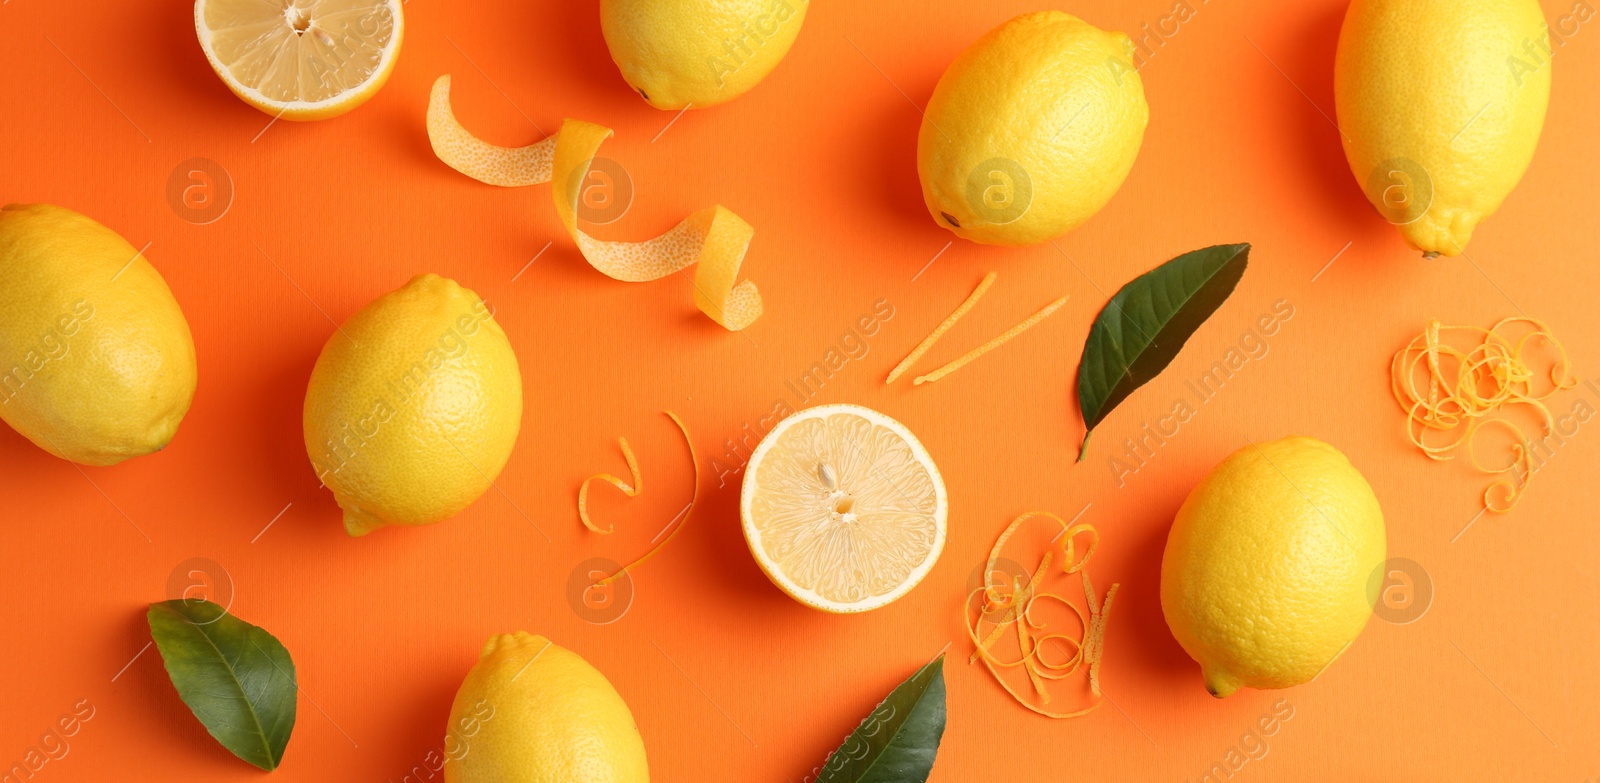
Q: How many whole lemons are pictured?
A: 7